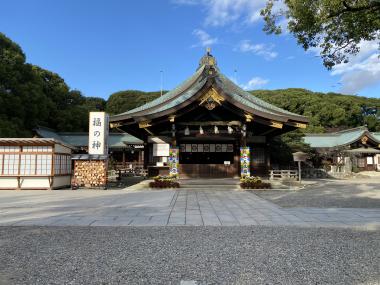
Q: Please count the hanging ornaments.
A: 4